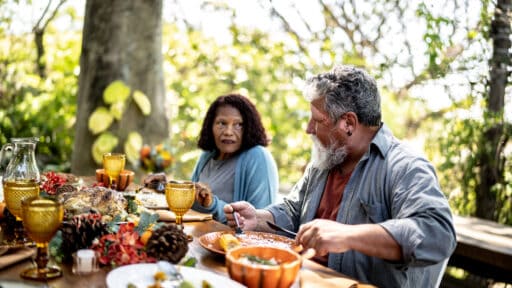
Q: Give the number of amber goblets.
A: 4